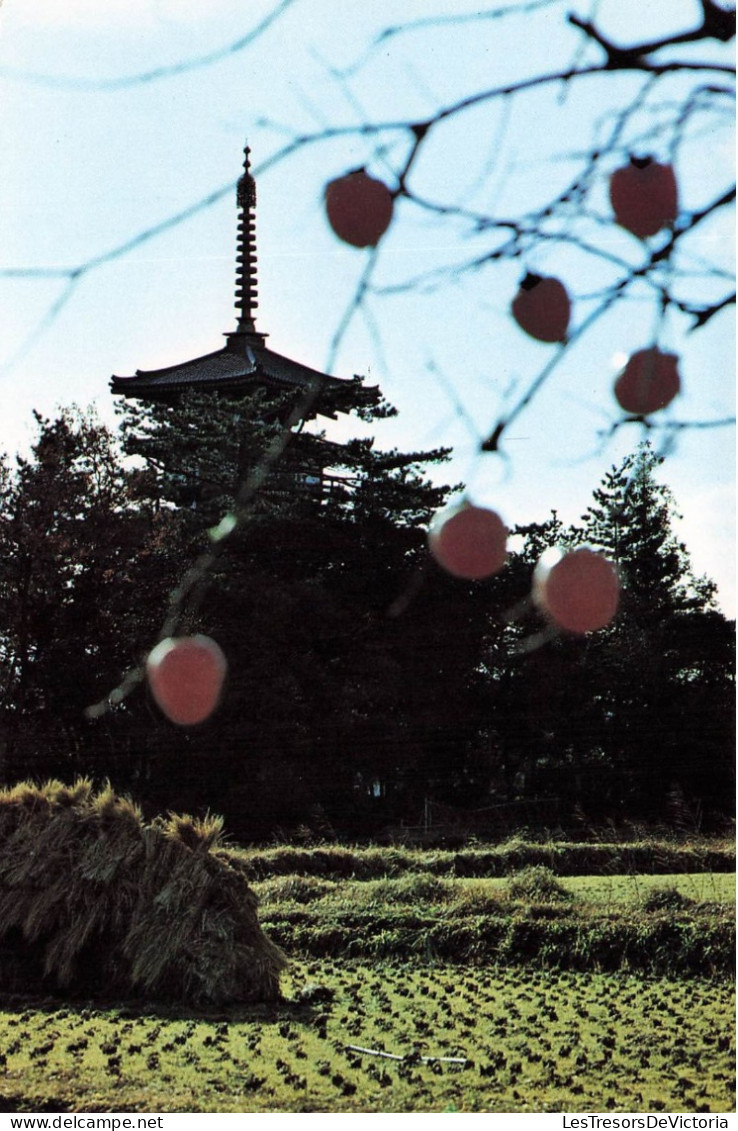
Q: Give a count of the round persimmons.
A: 7